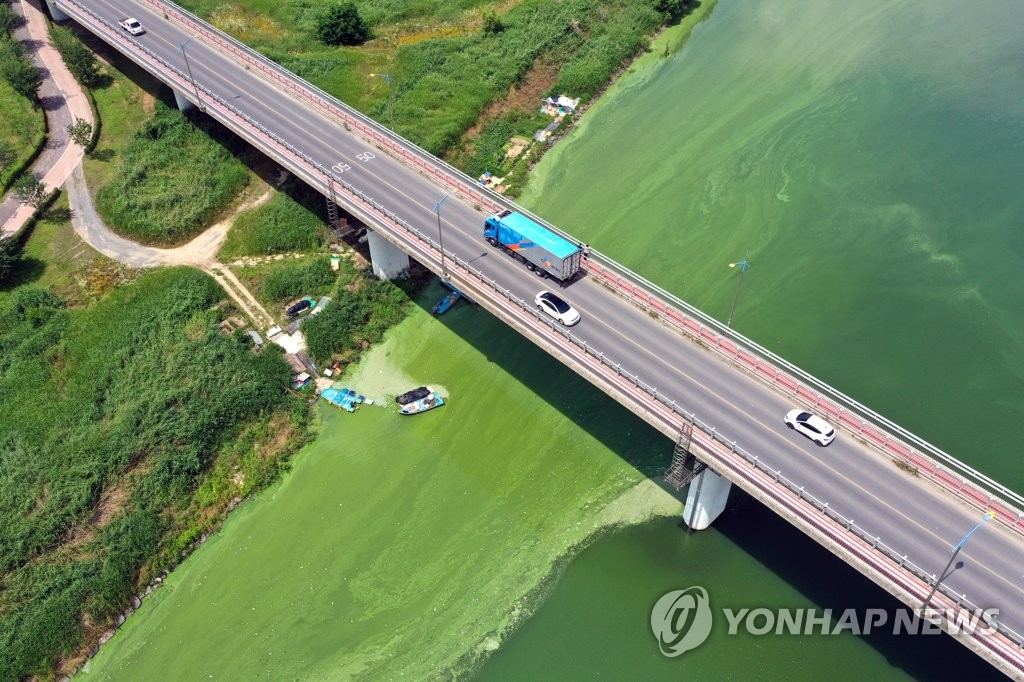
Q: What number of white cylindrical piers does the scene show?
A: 4